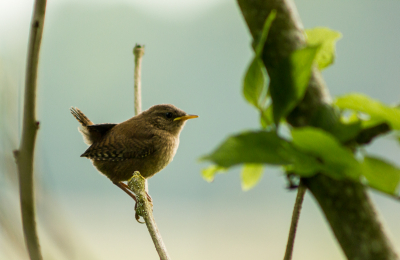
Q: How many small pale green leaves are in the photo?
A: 2